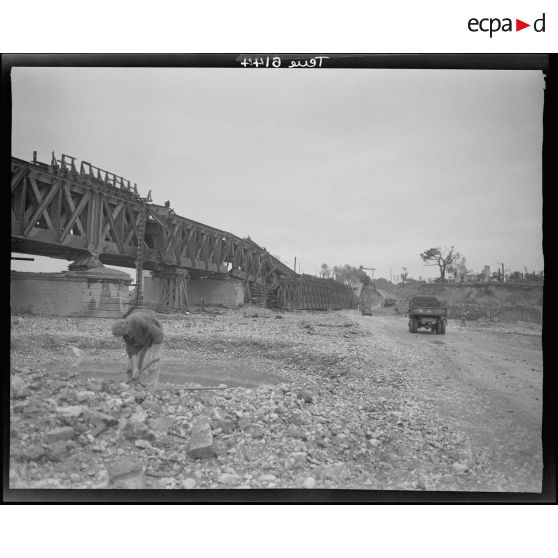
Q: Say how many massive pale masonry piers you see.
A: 2